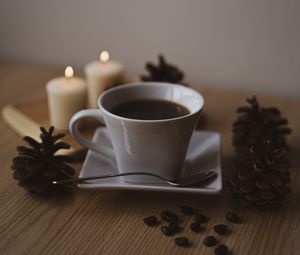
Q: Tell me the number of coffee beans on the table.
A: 11